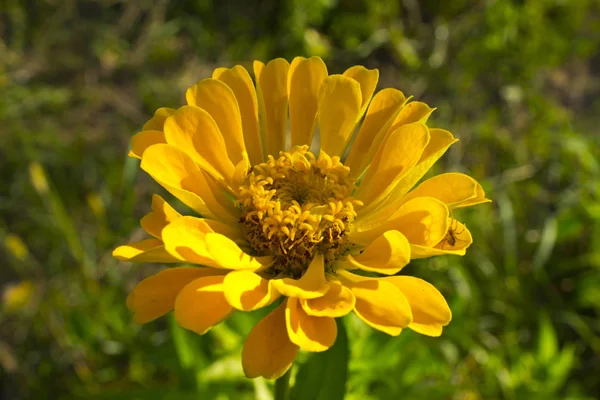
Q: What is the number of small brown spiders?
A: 1